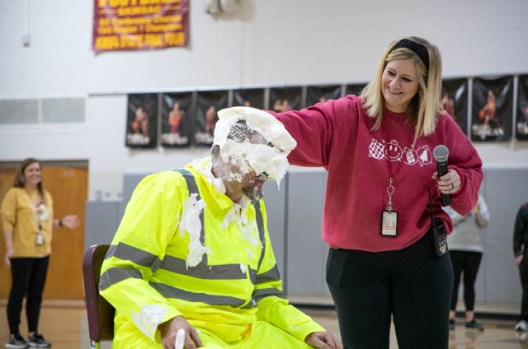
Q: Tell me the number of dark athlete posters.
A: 10